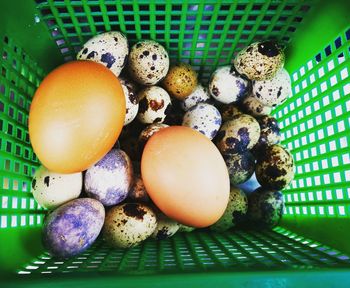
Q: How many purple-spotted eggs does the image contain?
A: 2